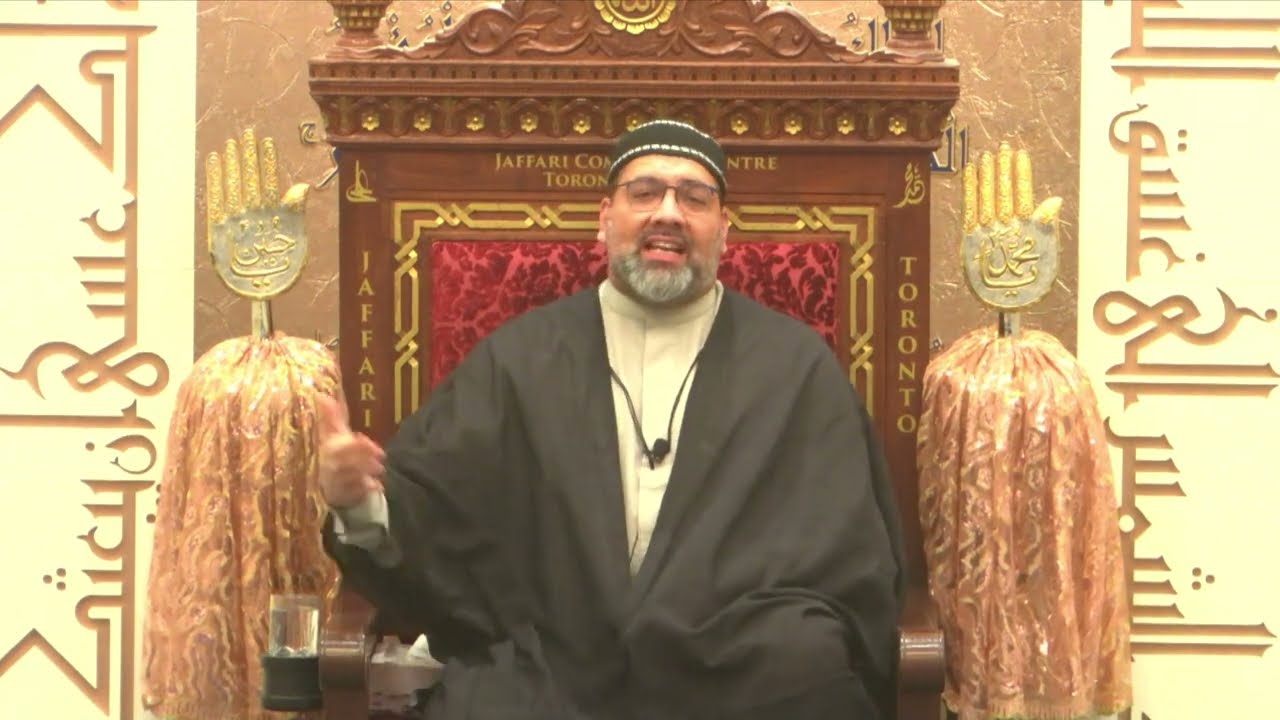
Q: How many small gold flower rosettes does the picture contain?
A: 10